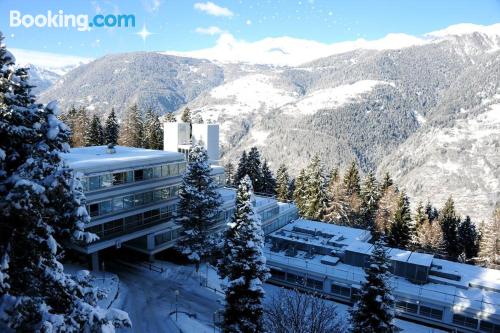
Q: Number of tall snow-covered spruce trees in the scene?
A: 4